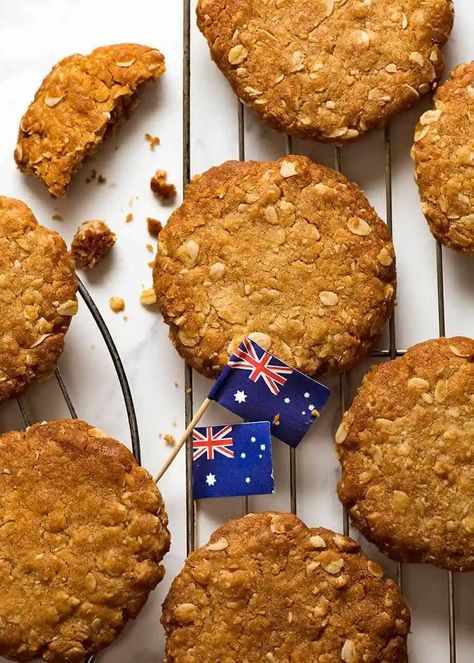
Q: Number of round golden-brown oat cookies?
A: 7